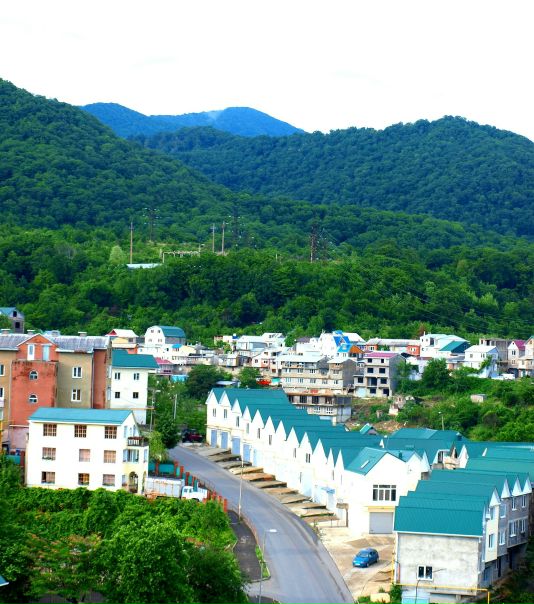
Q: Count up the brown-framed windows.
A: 9